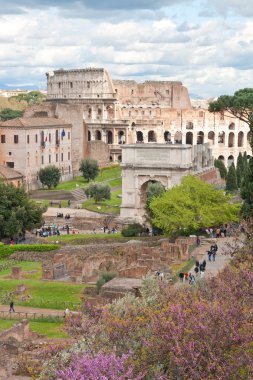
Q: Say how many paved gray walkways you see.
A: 1